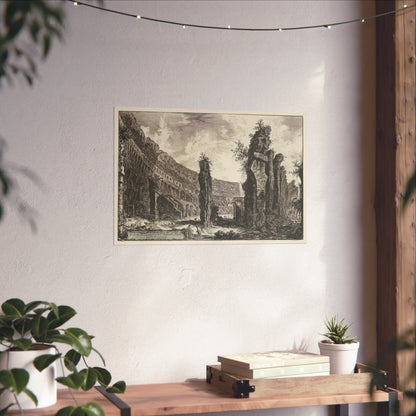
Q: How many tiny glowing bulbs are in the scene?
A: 8